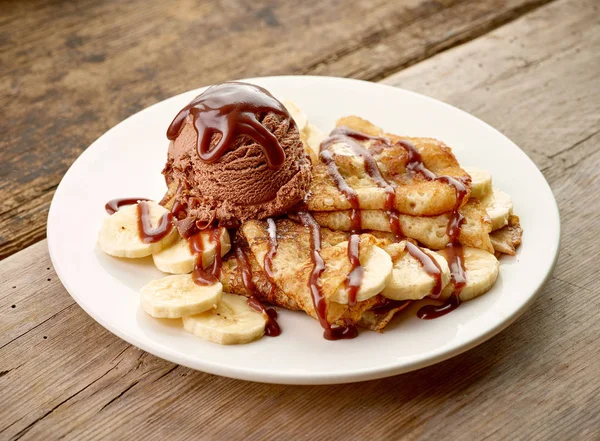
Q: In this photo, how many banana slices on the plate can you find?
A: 11